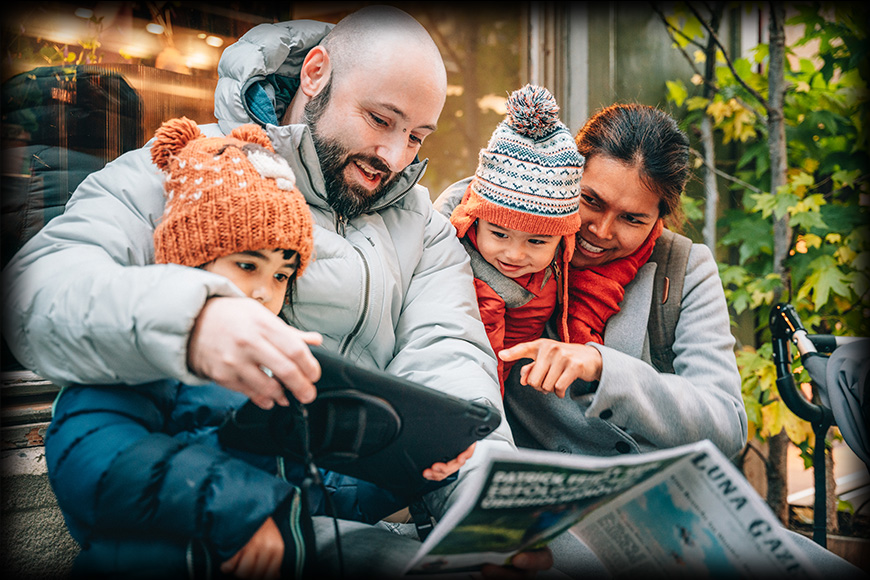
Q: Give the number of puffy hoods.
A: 1